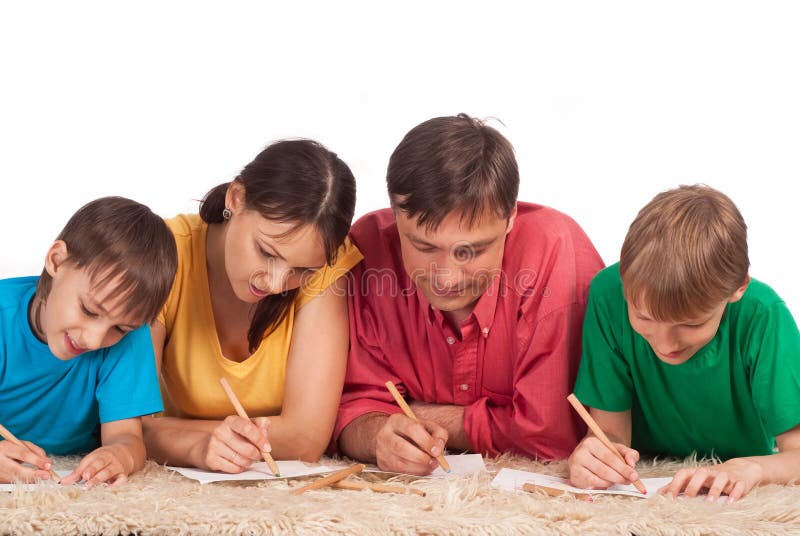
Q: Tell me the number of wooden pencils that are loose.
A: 3